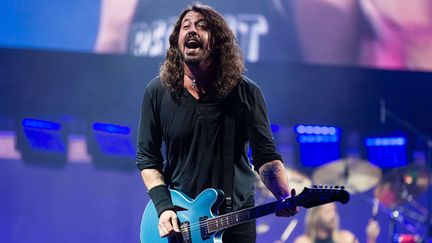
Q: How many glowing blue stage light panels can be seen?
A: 4